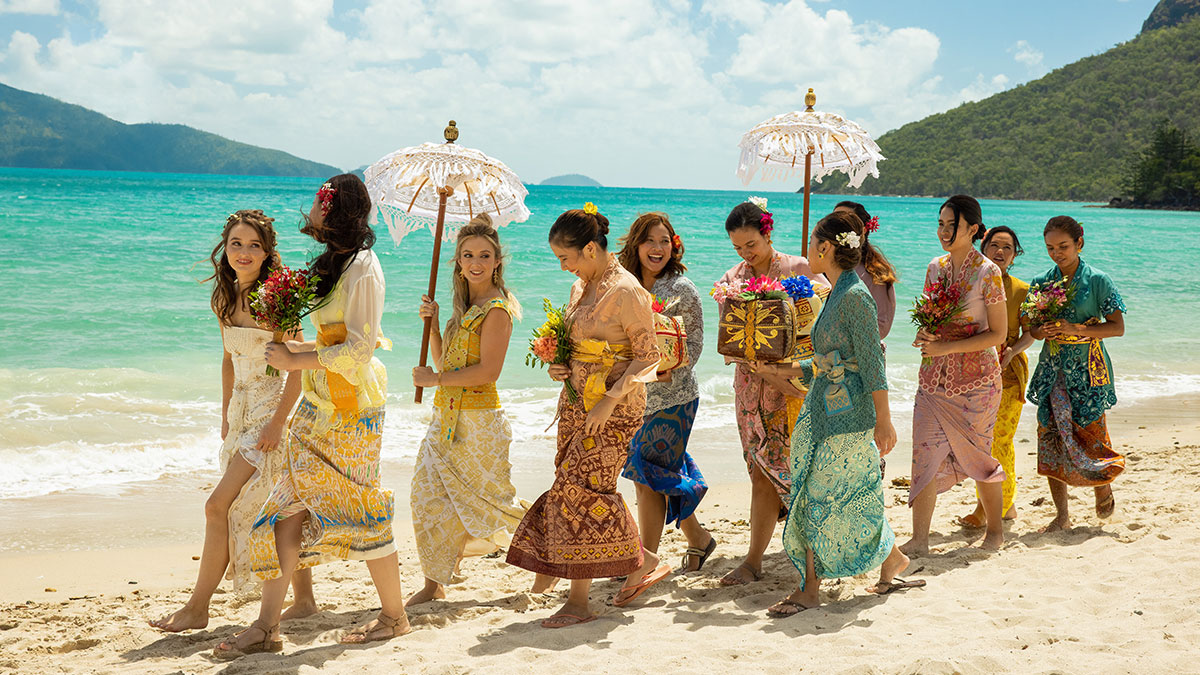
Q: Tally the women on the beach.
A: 11